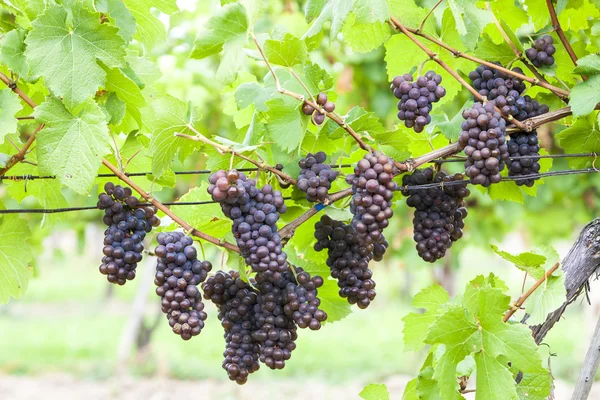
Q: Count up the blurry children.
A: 0